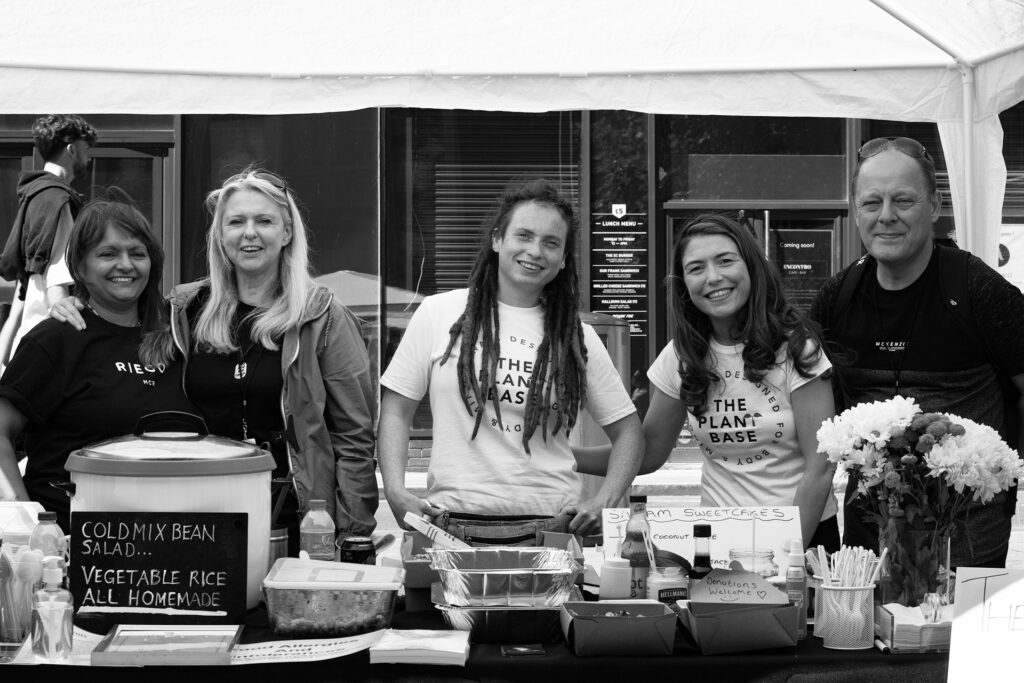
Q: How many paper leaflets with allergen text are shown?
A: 1